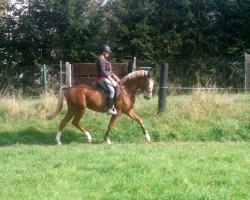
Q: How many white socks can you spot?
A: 4